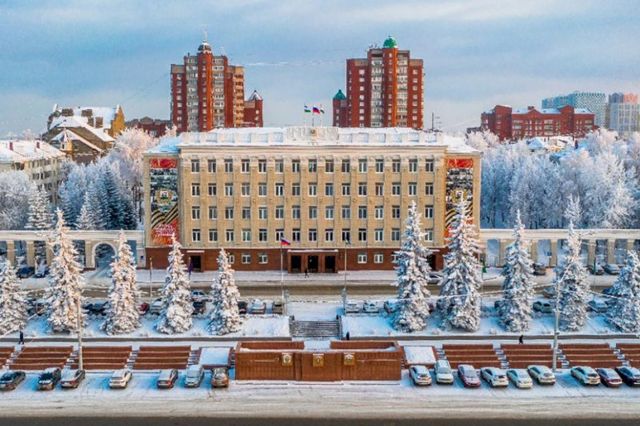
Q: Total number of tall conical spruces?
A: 10